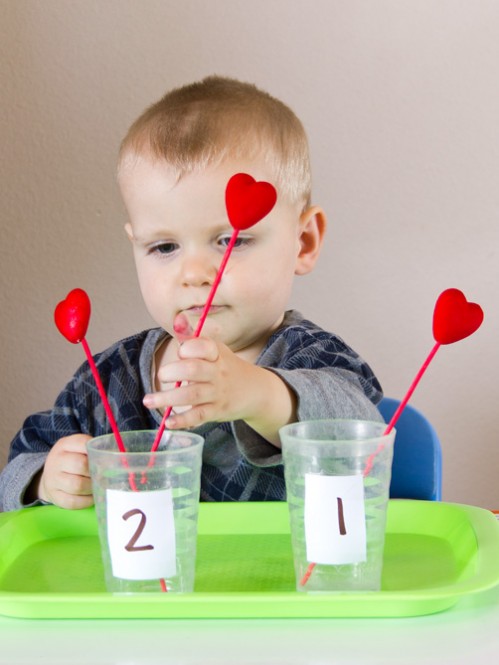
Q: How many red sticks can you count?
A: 3